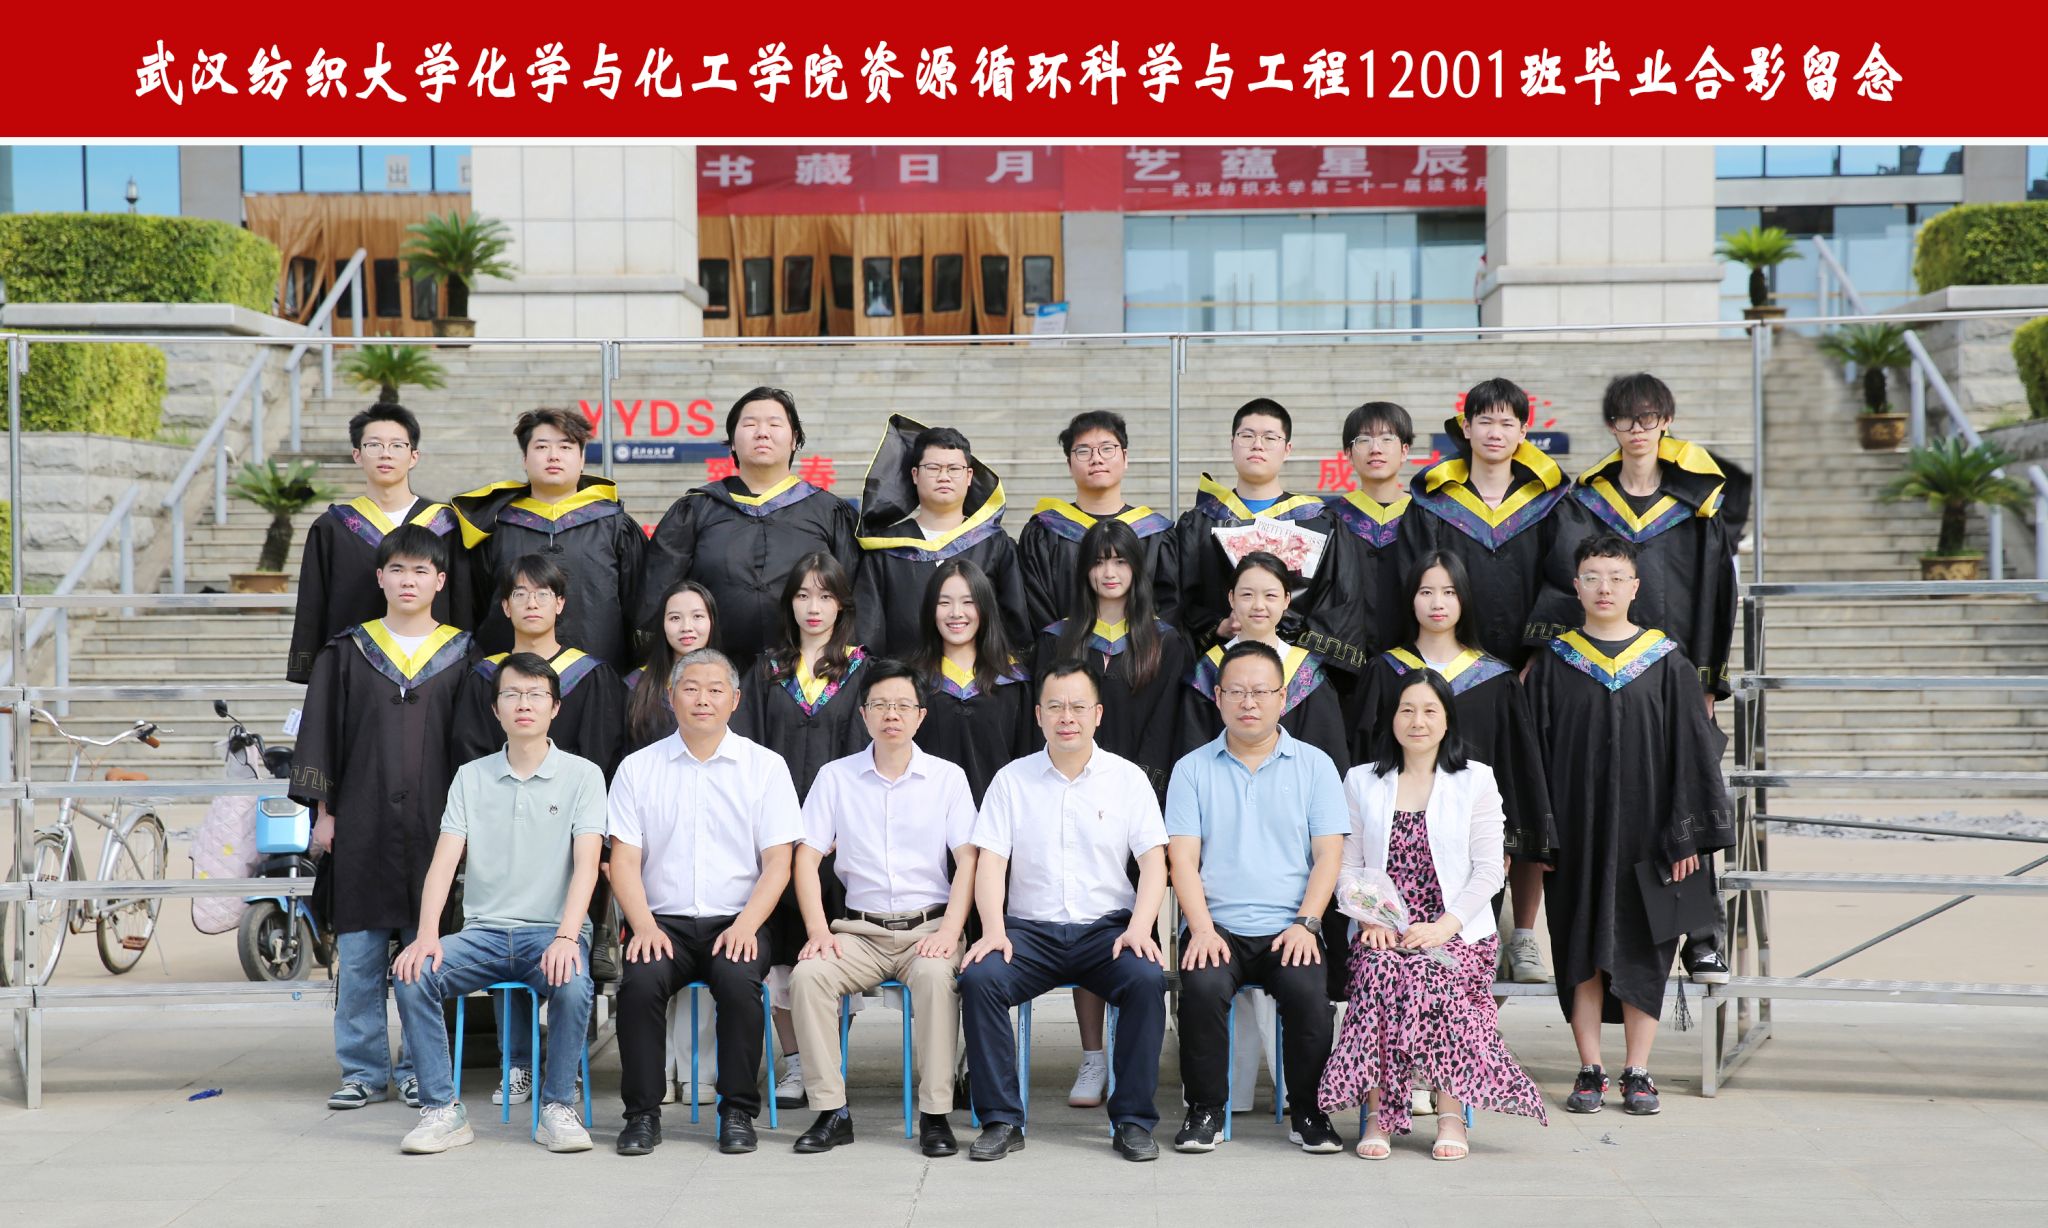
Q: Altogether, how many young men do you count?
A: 12